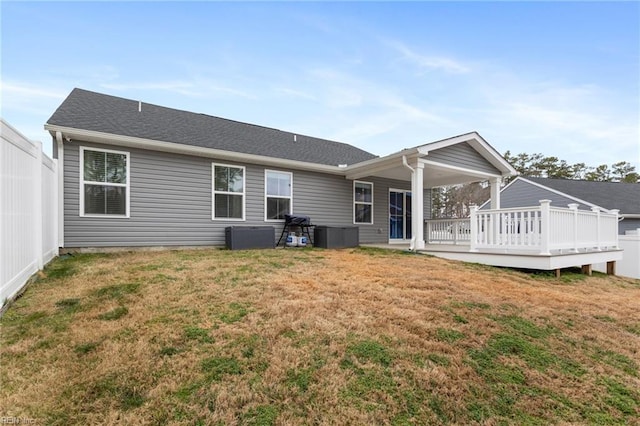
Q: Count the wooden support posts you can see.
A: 3